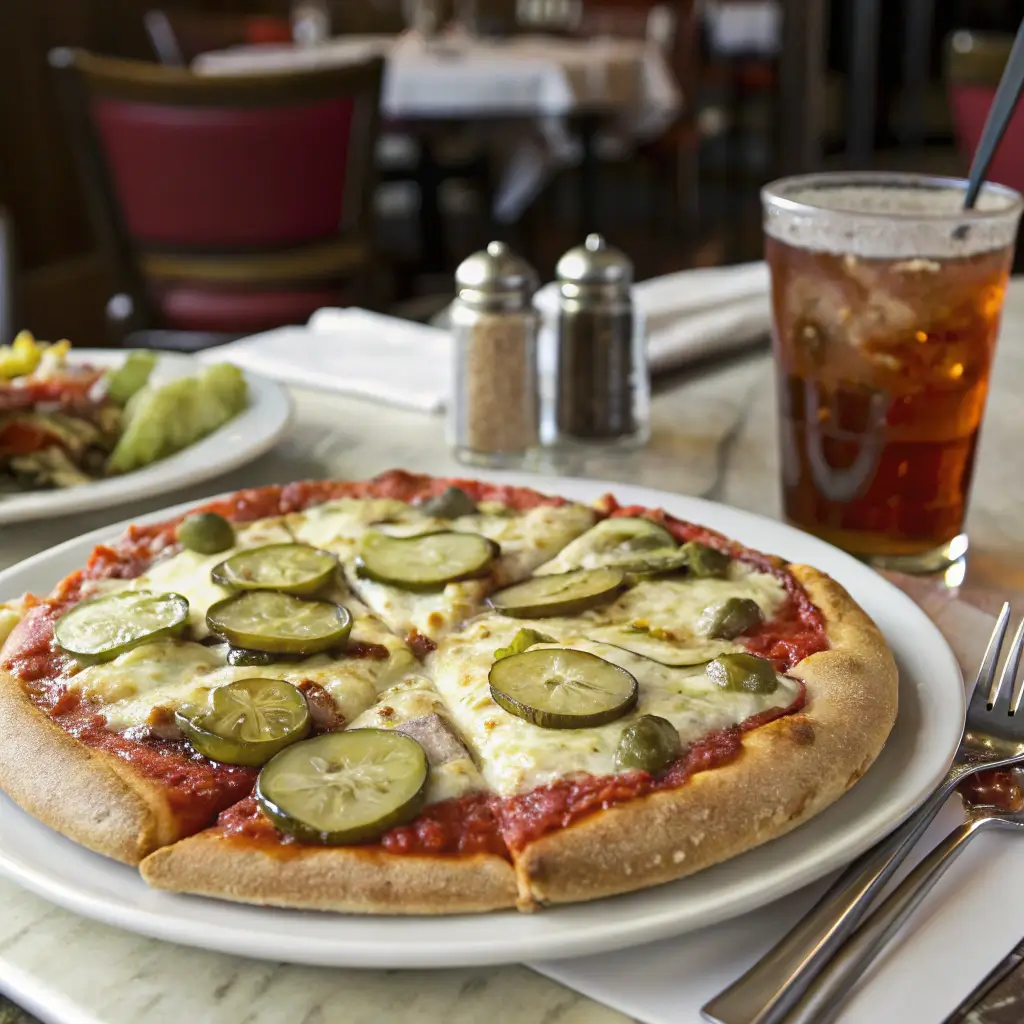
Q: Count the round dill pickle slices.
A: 8